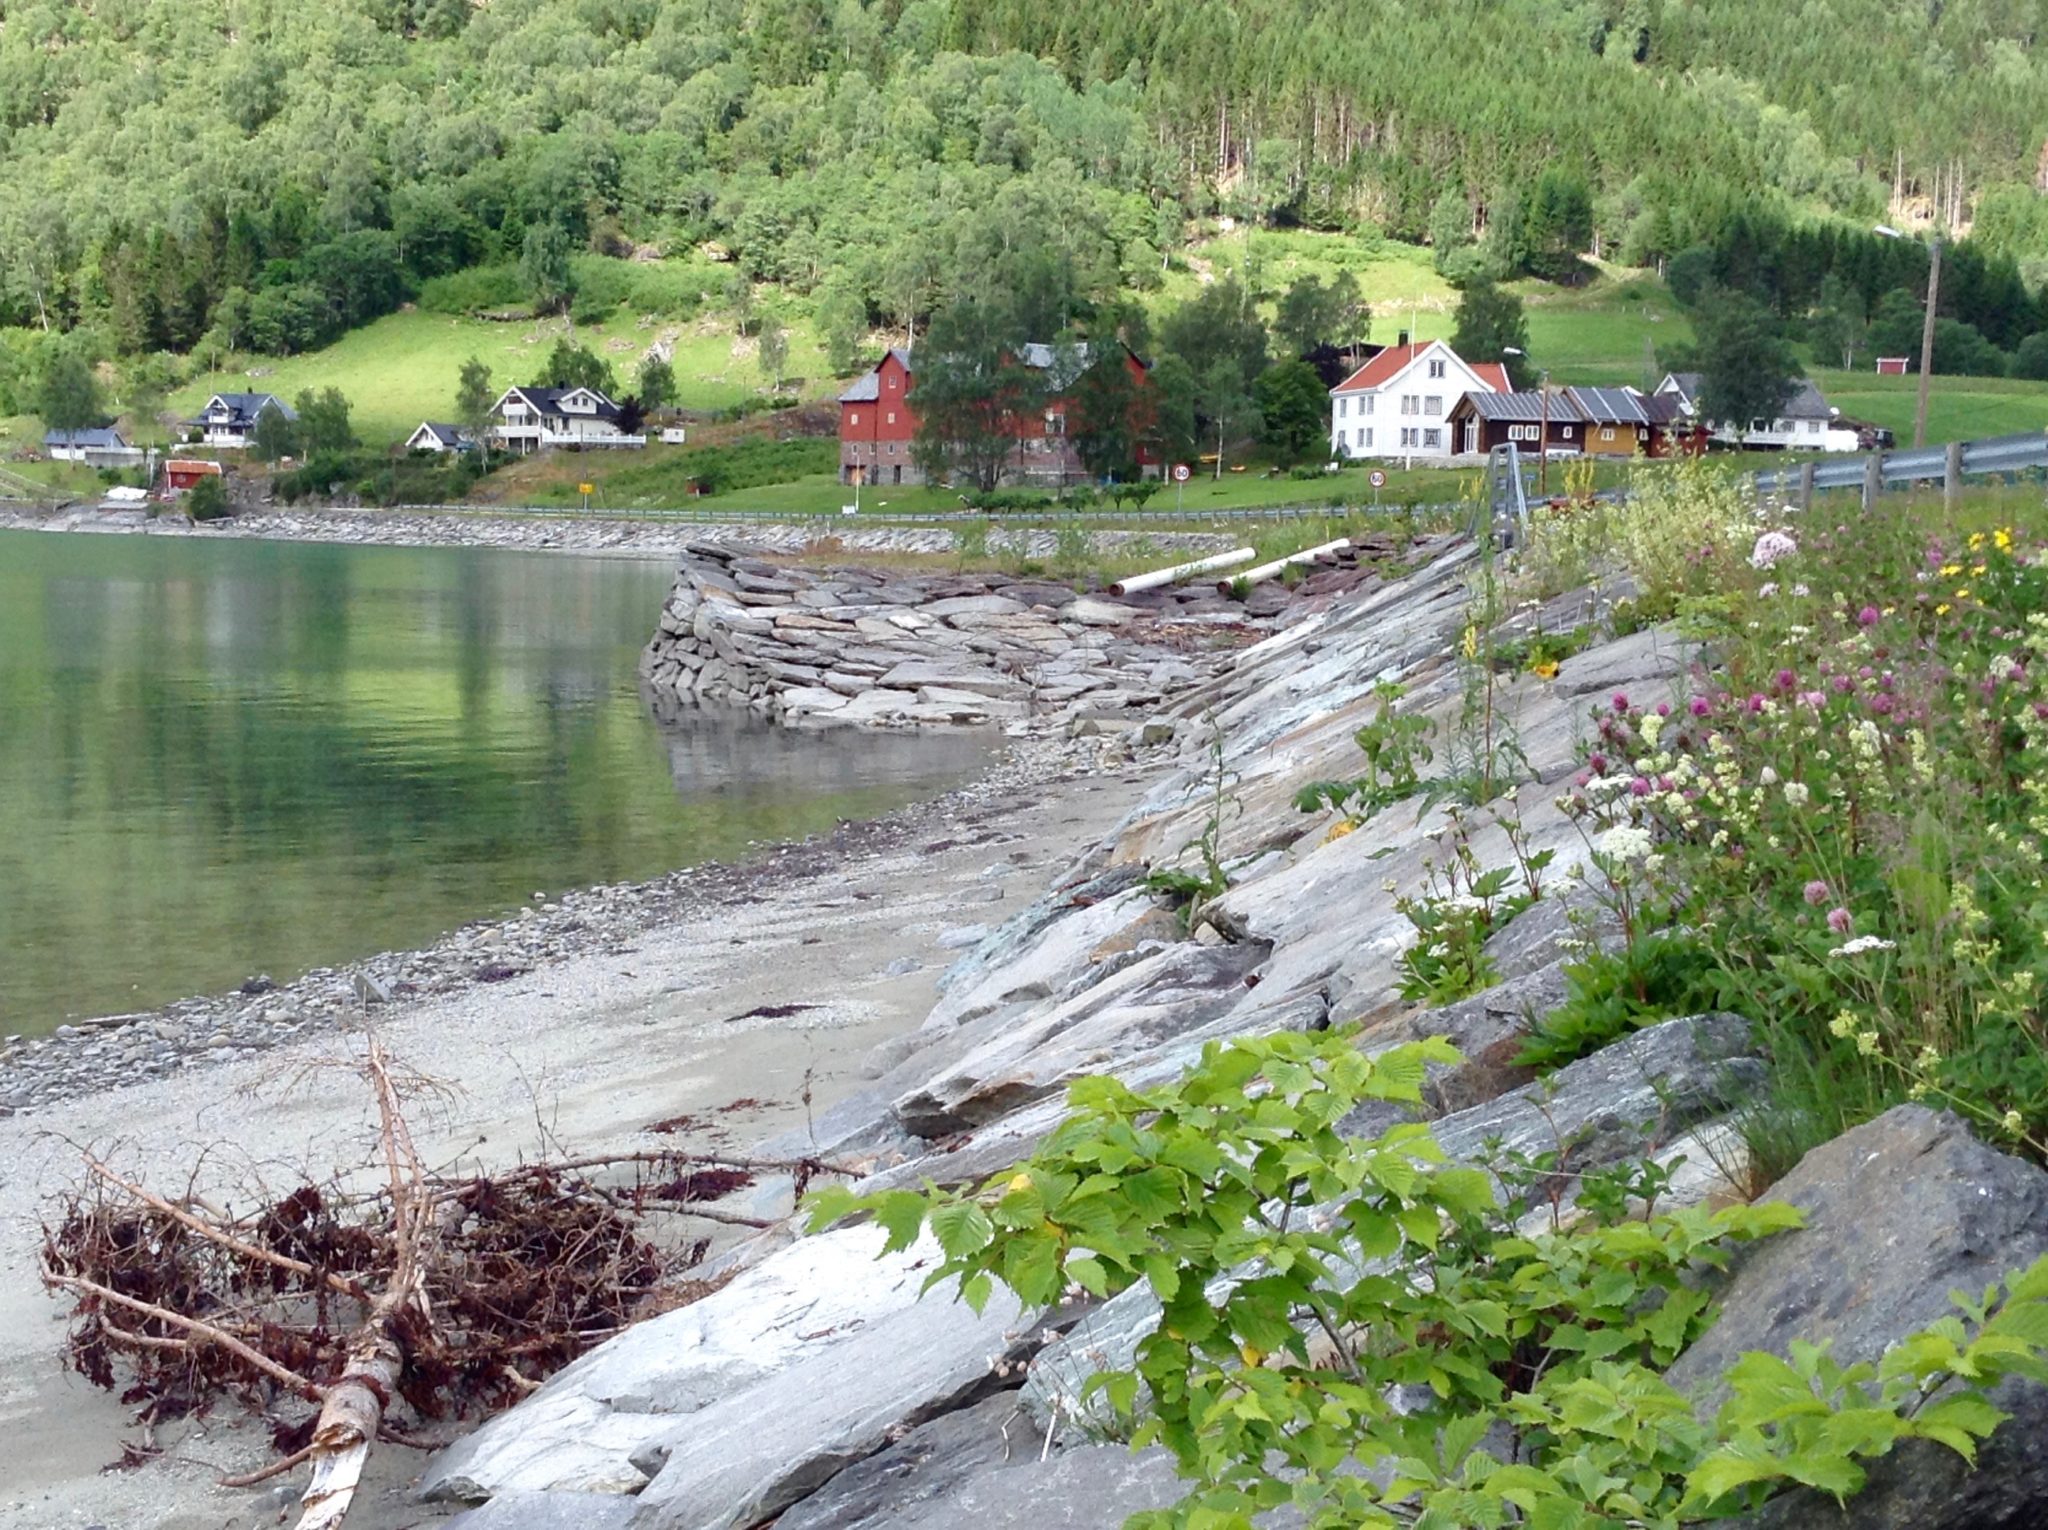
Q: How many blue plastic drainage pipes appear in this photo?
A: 0